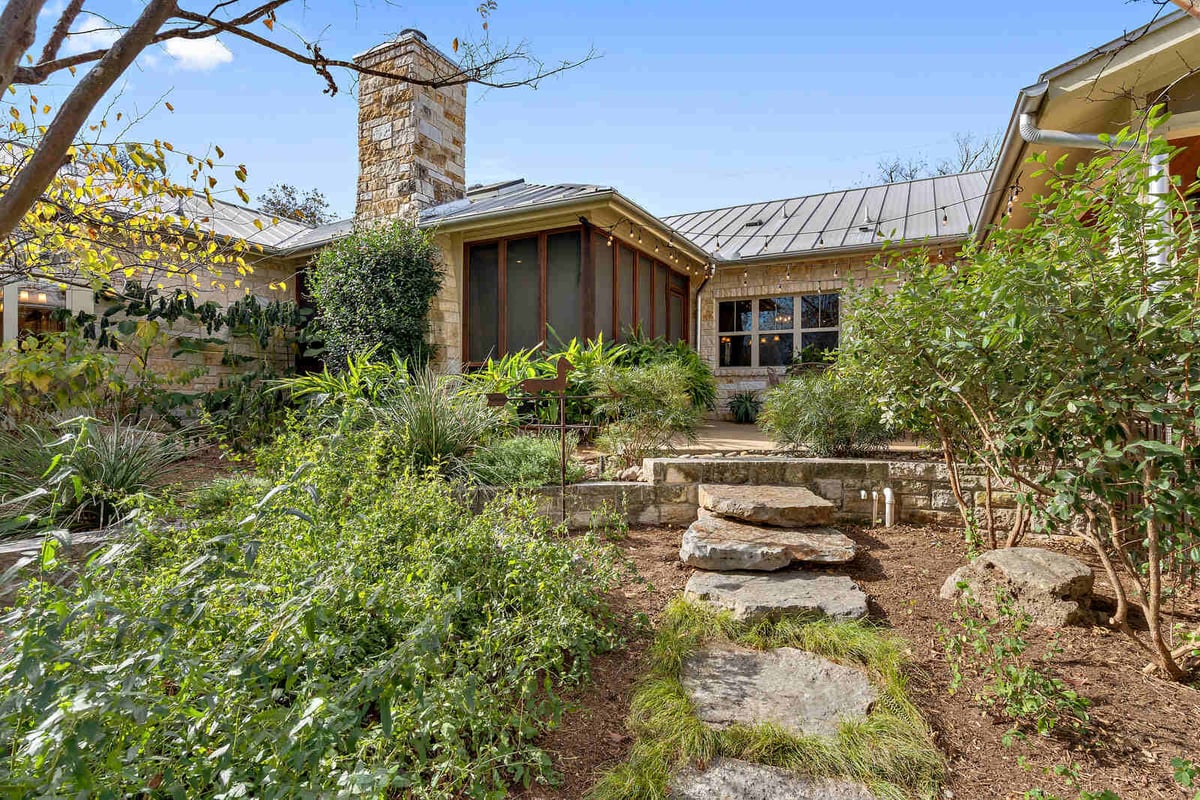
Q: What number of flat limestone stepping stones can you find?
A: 5